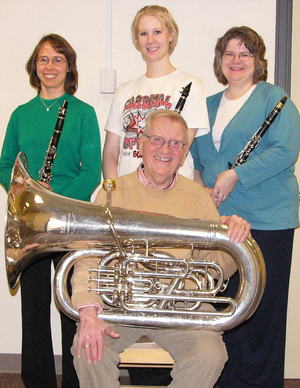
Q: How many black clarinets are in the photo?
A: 3